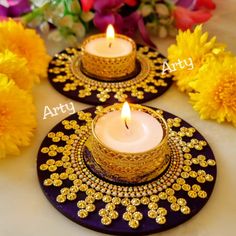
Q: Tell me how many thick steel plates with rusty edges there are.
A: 0